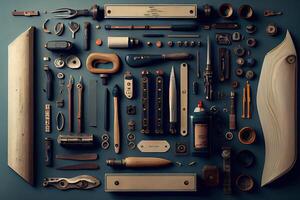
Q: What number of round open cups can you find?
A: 5